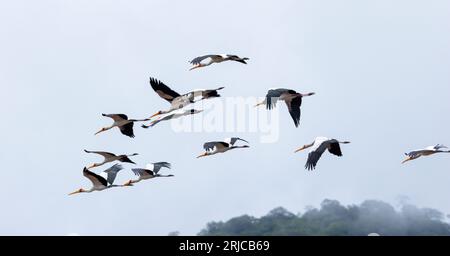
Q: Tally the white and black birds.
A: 11